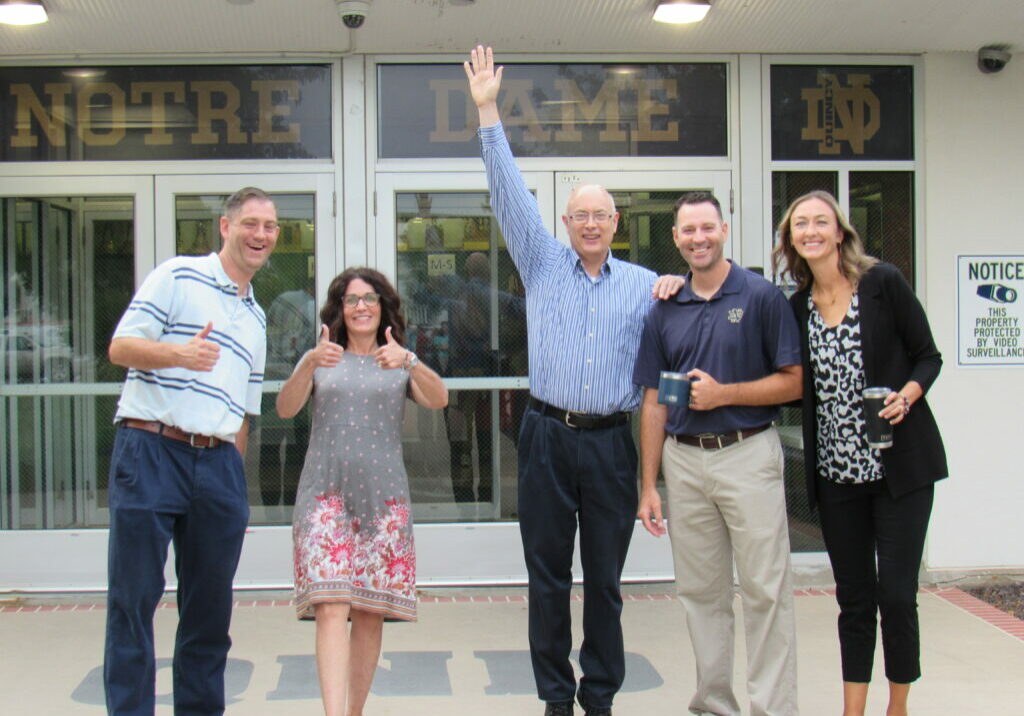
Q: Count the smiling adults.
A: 5